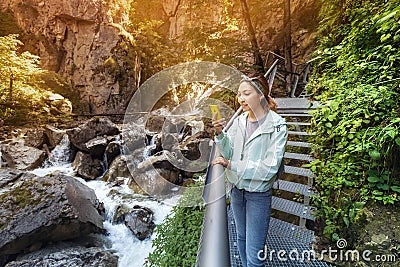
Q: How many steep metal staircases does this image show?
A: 1